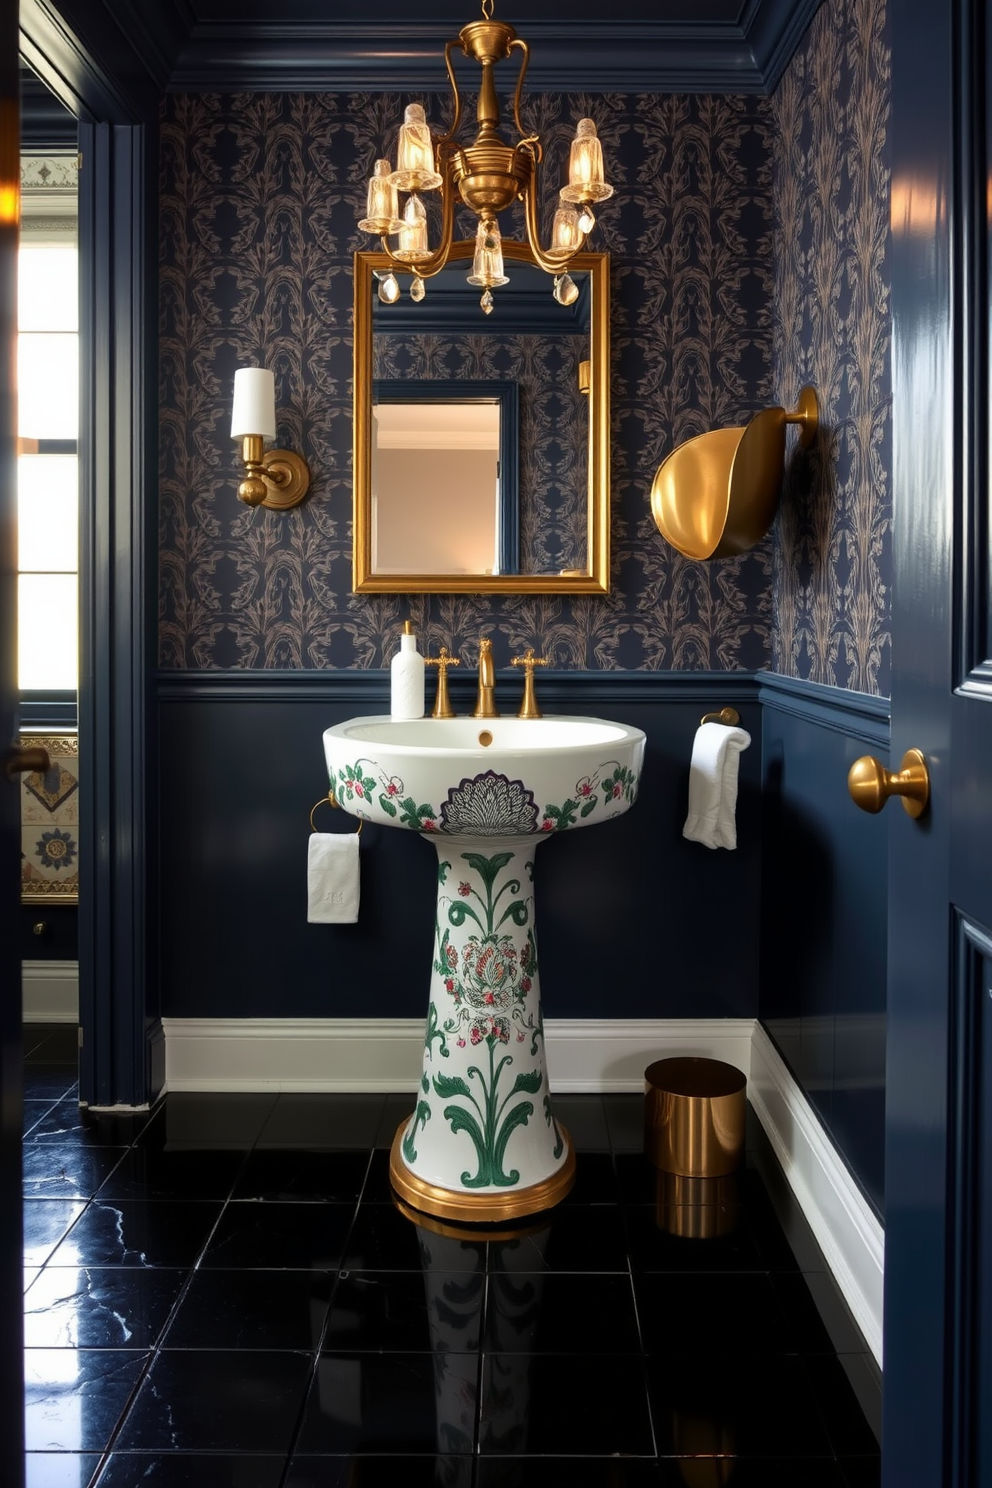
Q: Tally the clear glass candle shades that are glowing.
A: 6